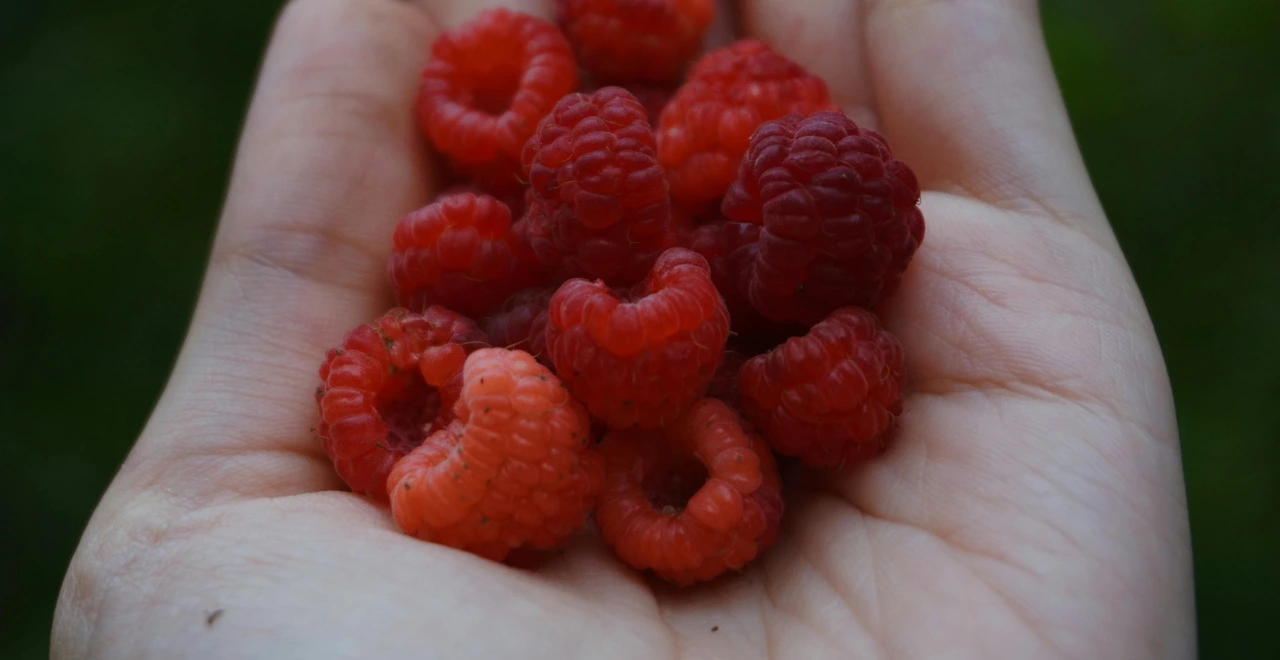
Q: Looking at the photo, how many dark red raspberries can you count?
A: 1